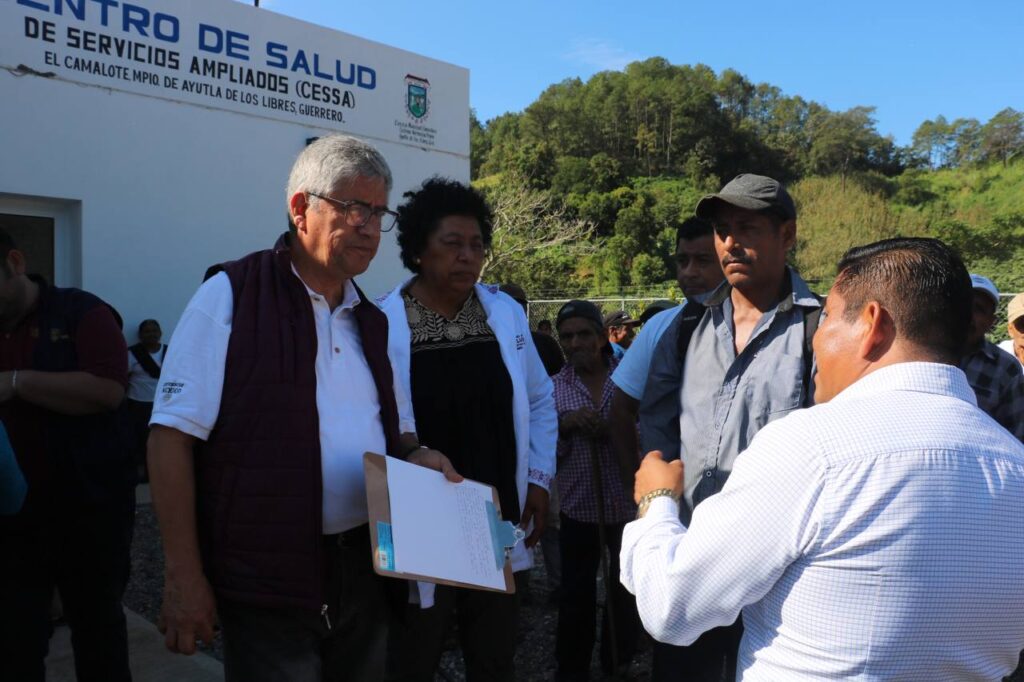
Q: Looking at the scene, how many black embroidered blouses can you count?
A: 1